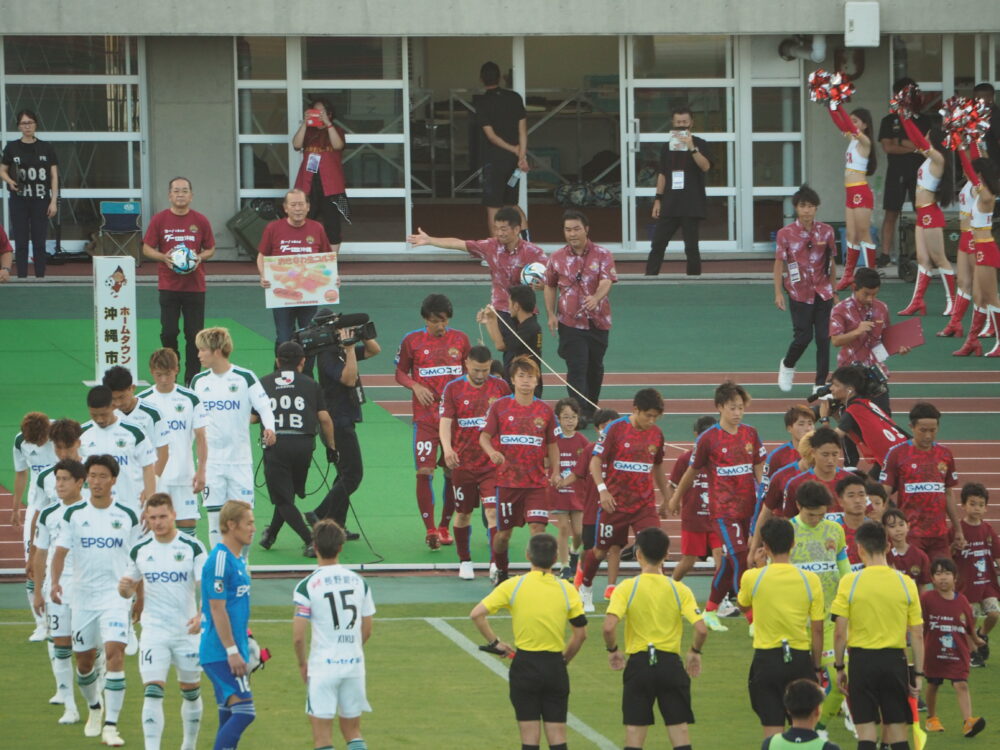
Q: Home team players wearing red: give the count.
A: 10